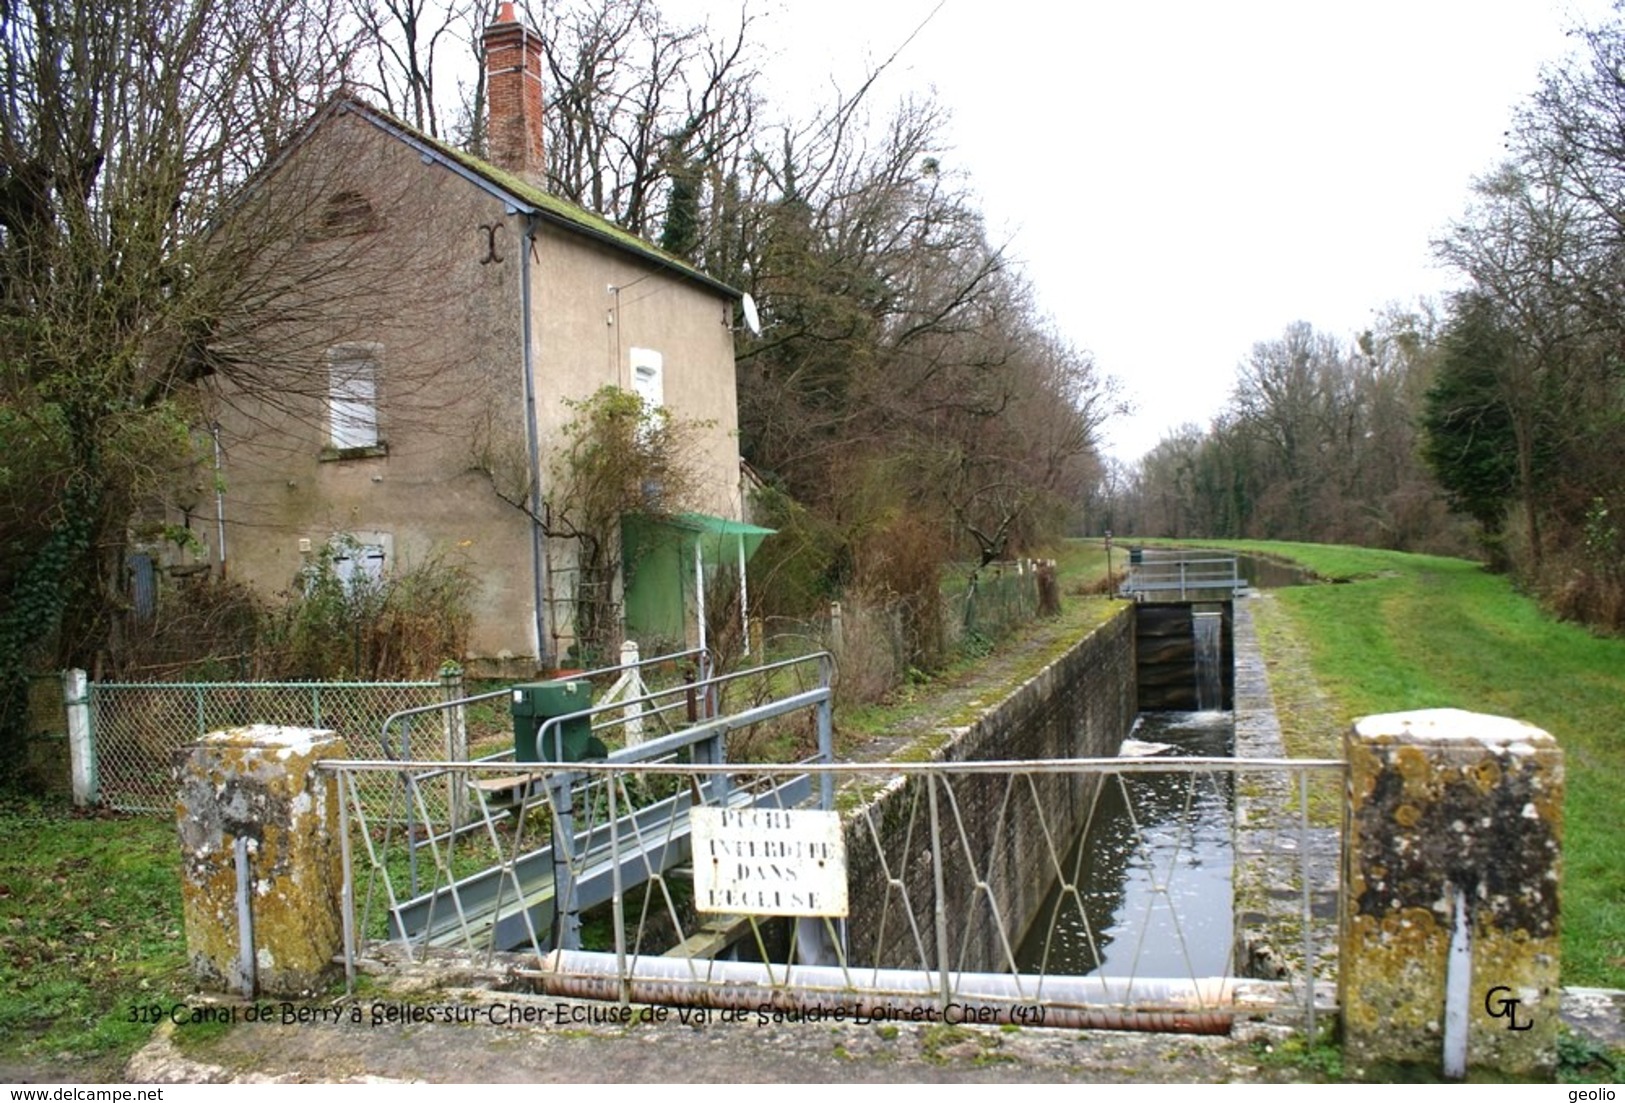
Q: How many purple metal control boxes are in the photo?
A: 0